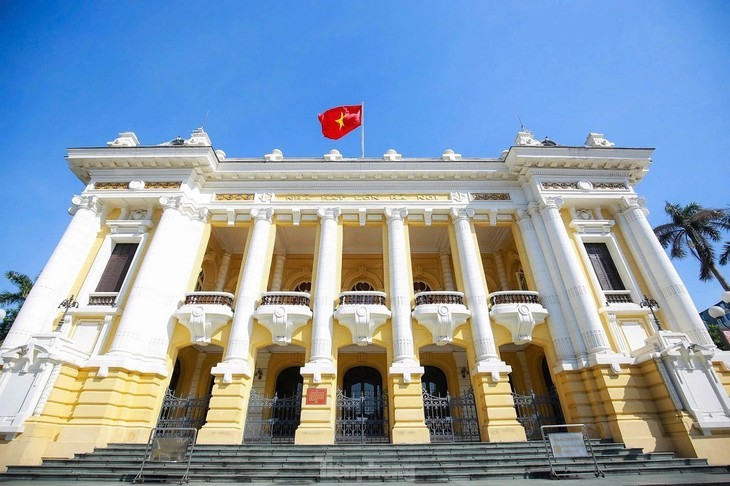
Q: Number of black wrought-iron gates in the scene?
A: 5